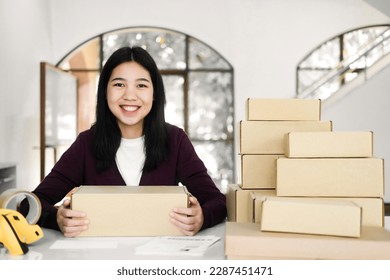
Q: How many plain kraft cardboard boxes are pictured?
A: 10